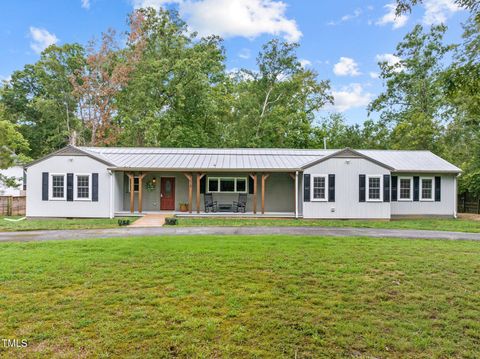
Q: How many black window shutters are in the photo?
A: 12